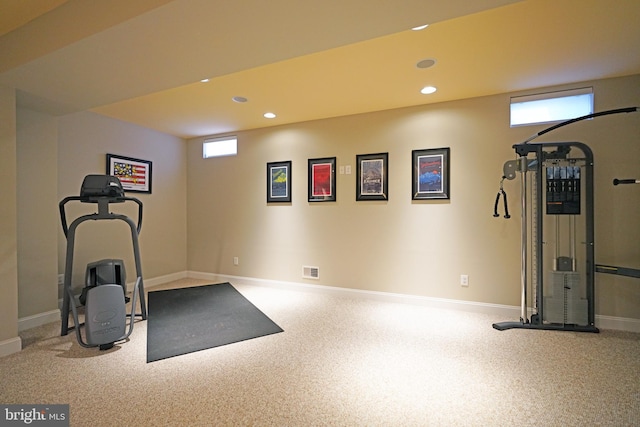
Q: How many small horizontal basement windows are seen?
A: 2